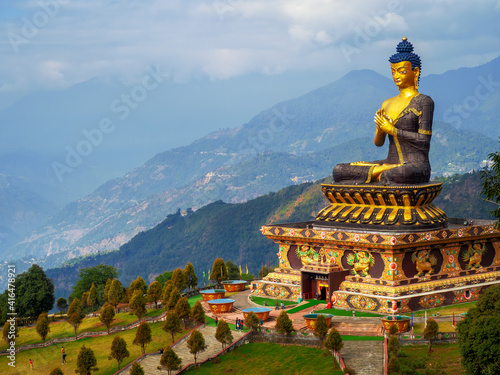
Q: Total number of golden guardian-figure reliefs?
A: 4